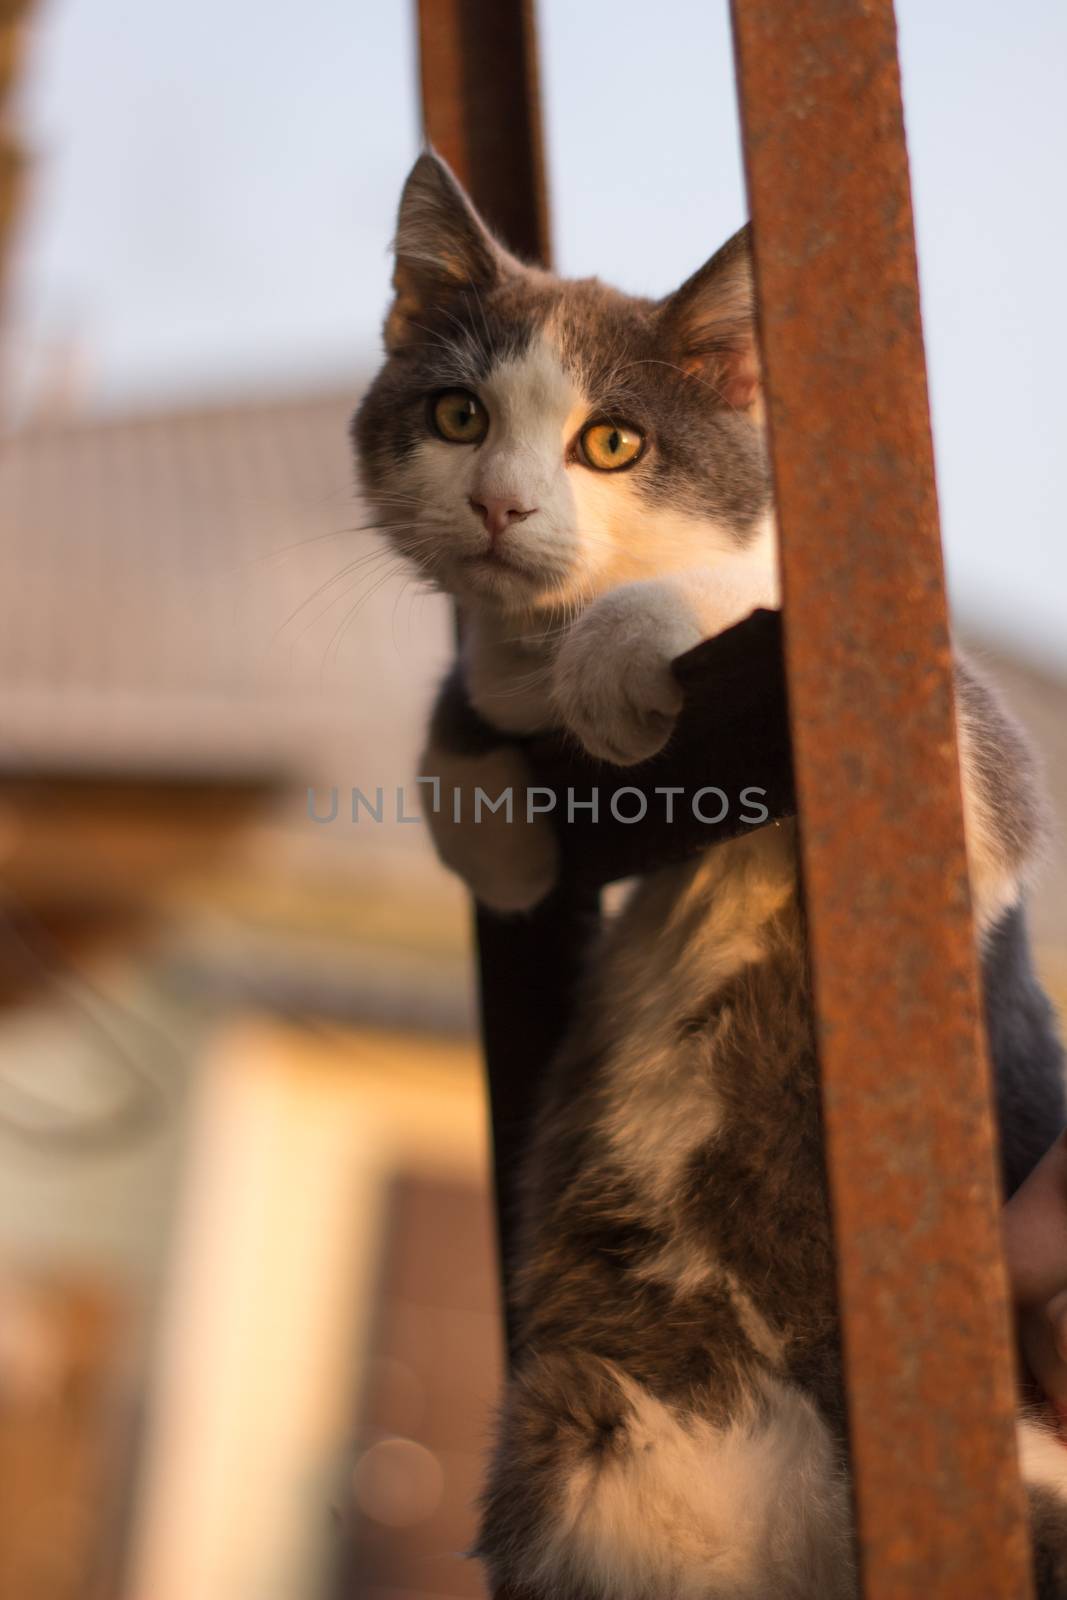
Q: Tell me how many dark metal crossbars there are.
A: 1